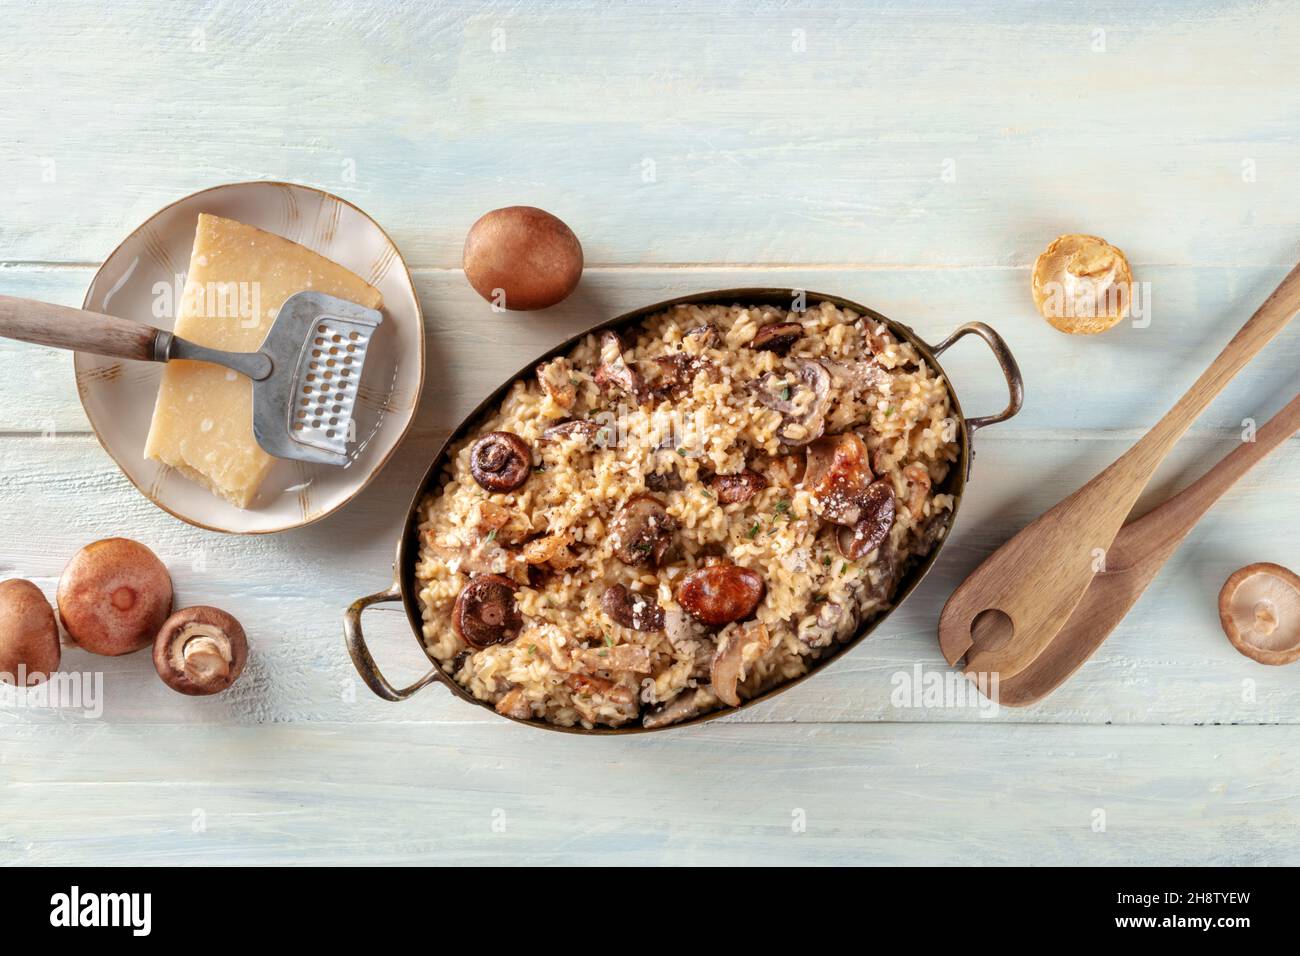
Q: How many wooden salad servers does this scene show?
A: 2